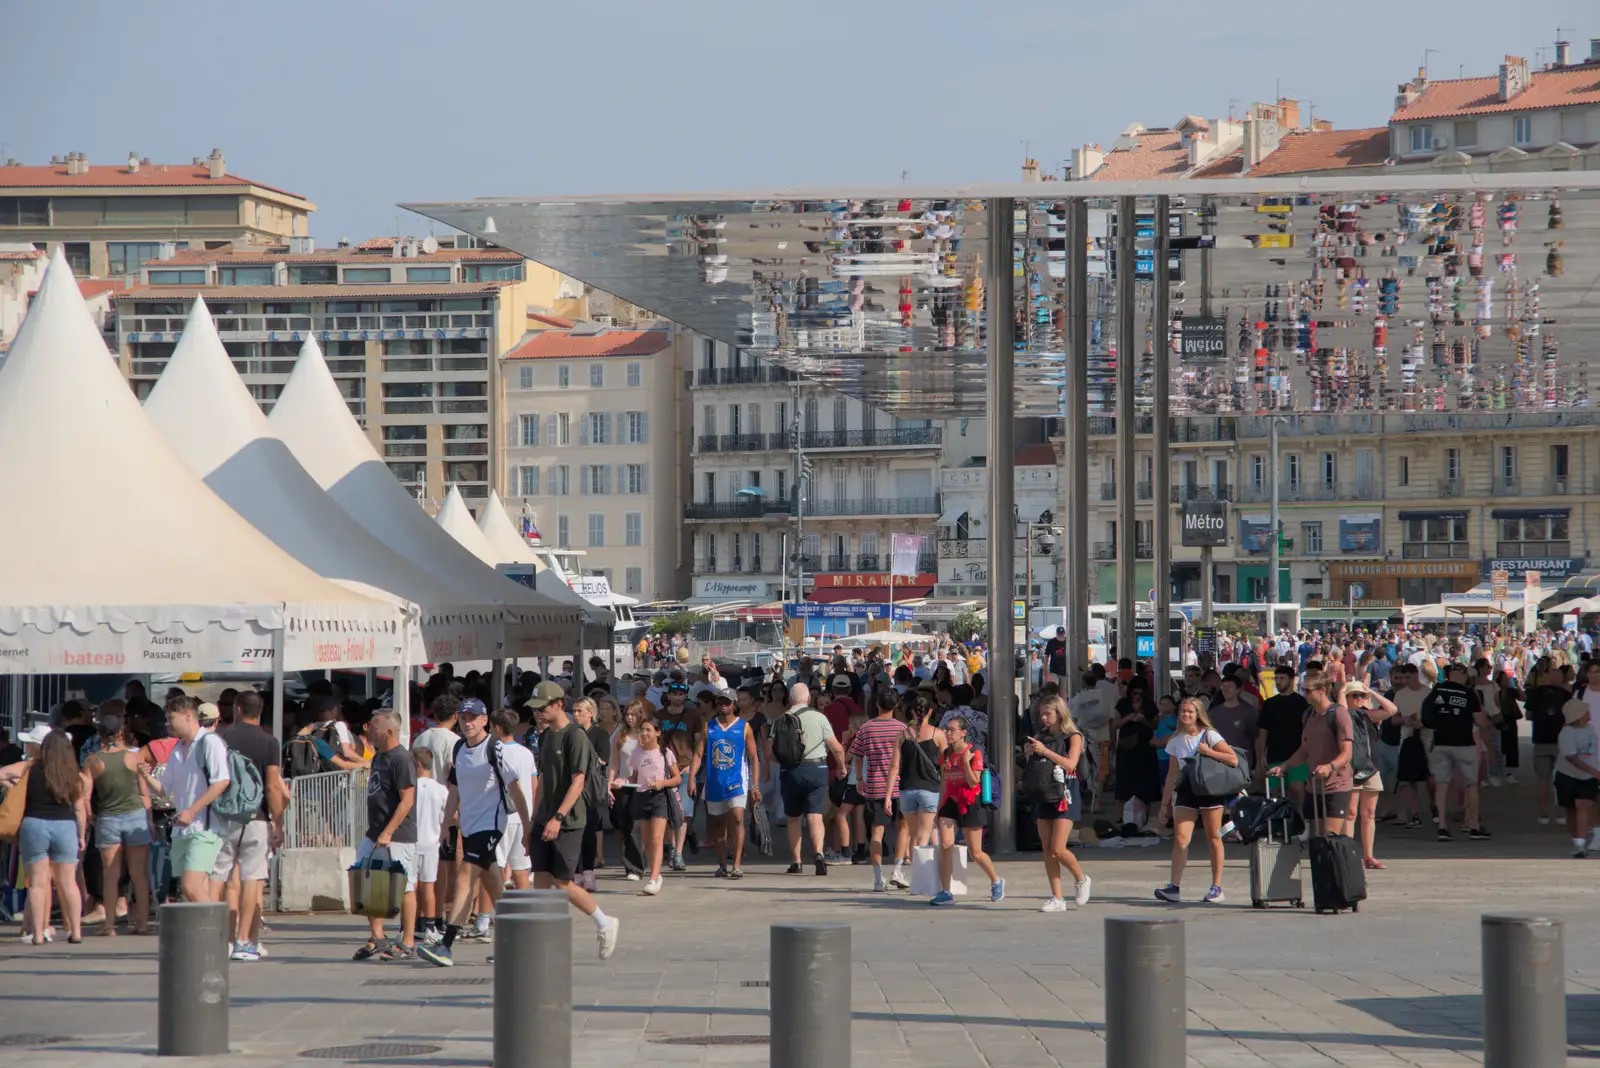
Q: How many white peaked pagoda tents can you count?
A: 5